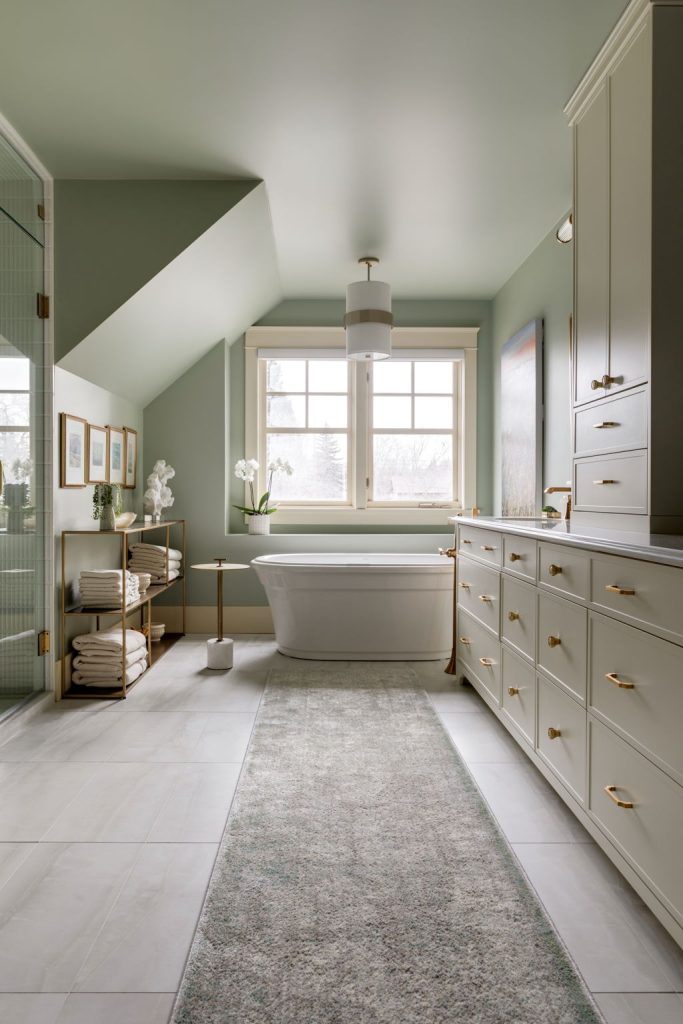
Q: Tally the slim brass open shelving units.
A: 1